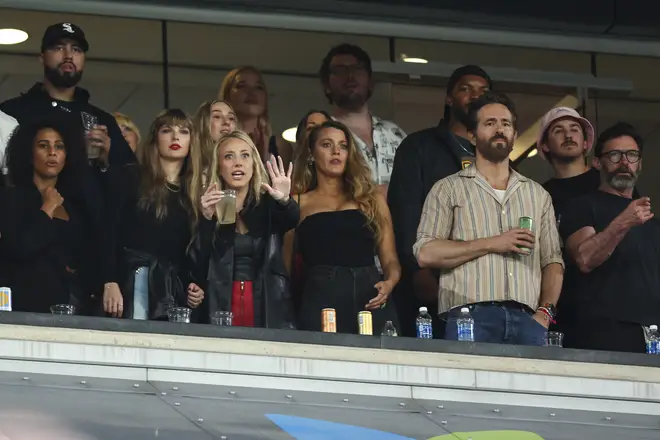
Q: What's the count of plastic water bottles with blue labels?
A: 3